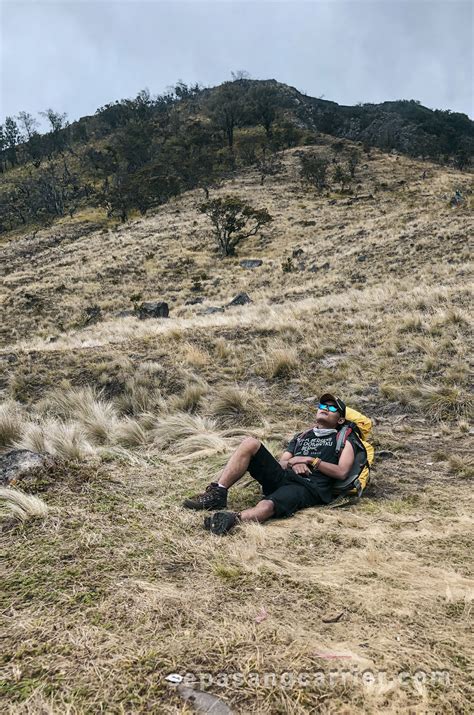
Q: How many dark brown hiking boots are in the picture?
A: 2